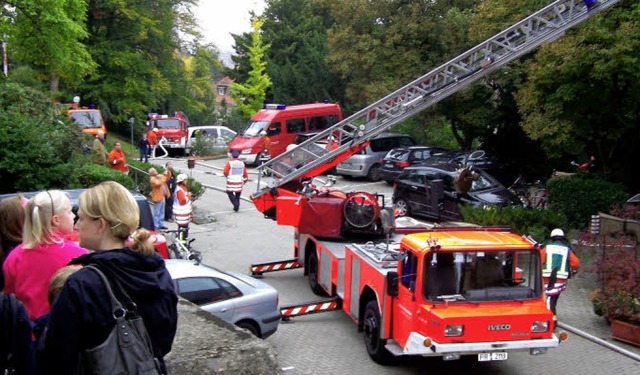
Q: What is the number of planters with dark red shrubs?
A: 1